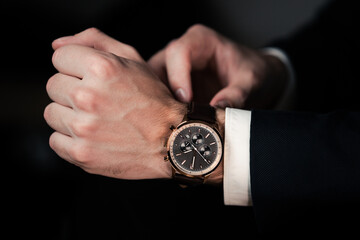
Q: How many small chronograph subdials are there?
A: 3